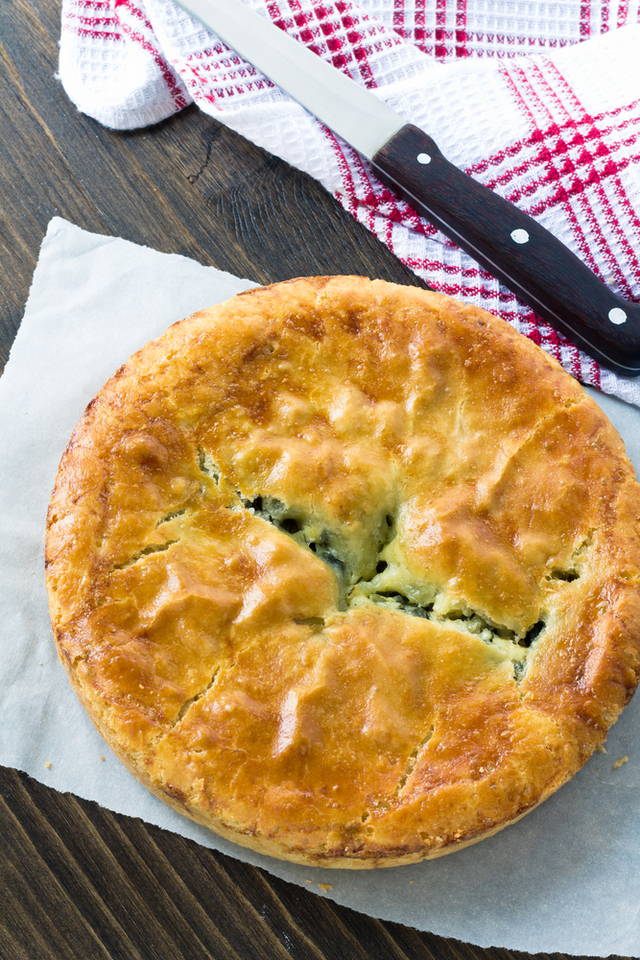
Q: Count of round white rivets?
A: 3